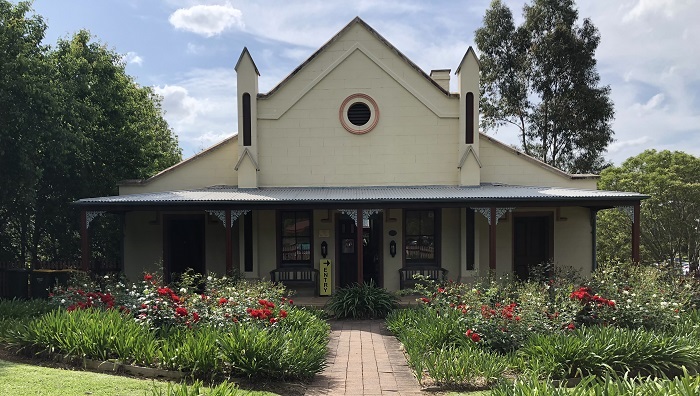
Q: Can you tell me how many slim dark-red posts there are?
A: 5